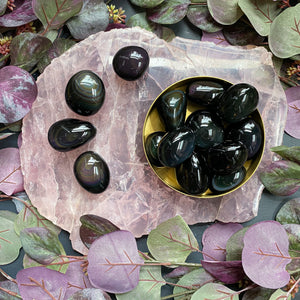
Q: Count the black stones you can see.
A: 14